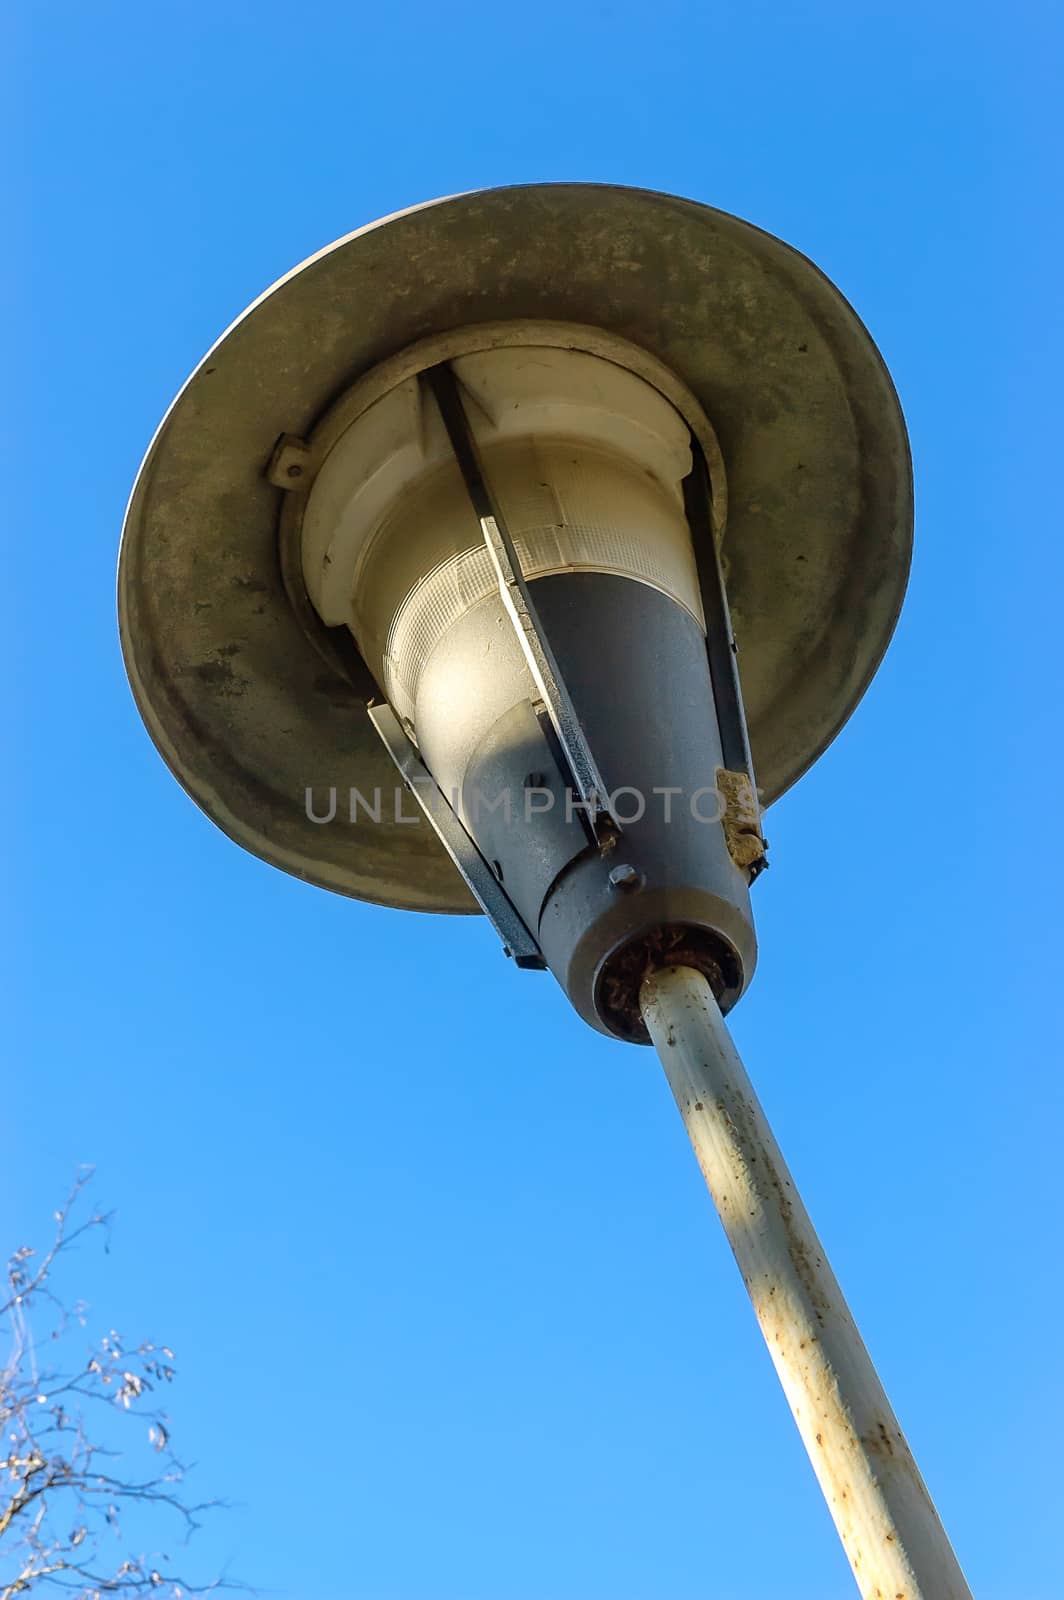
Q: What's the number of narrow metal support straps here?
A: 3